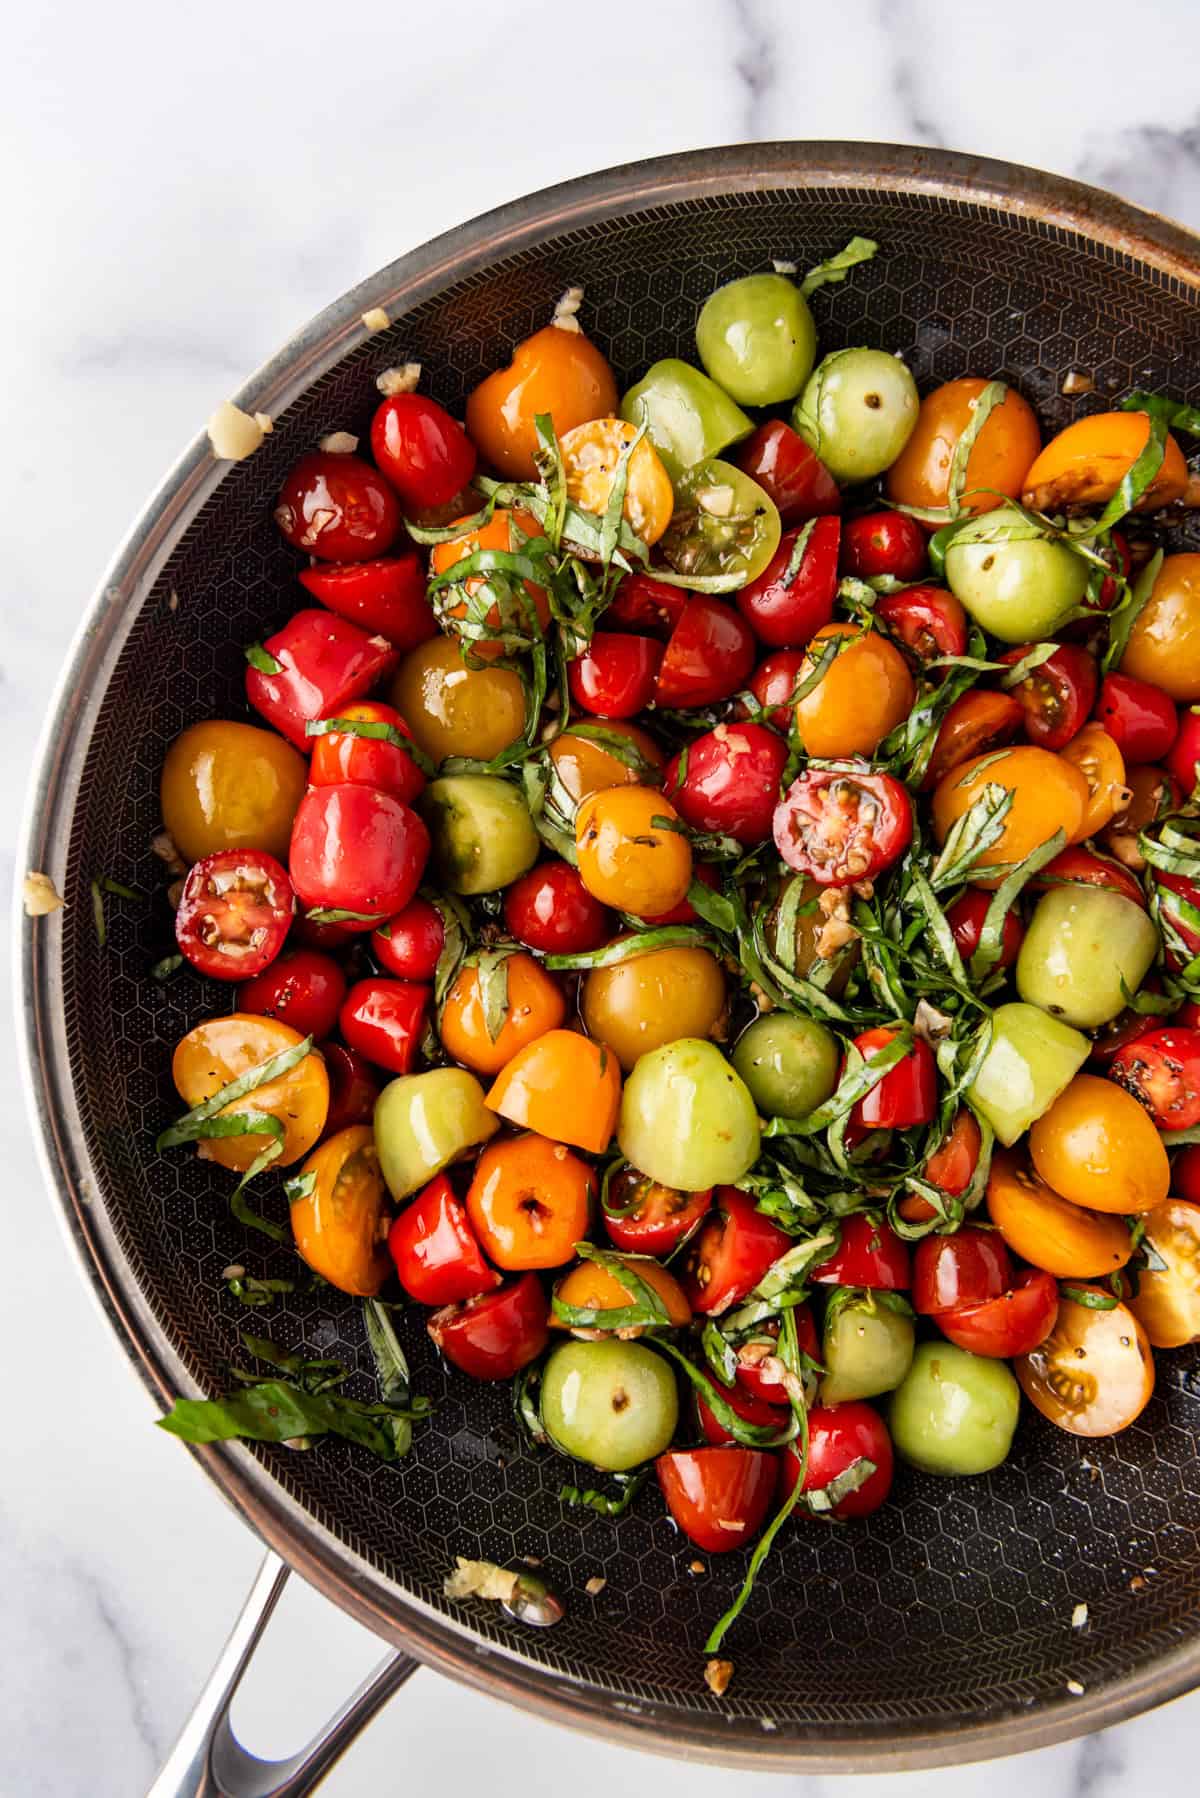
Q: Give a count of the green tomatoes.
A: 14